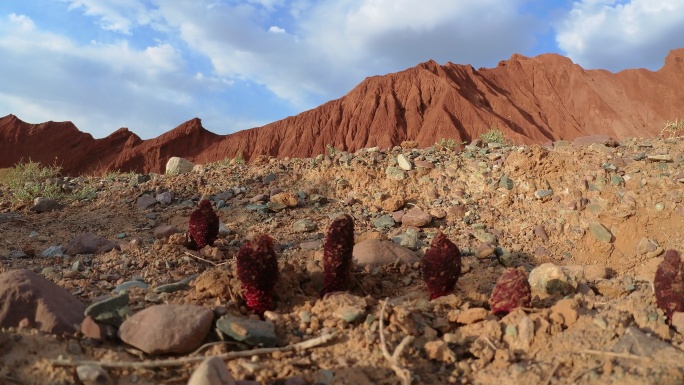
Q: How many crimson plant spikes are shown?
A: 6